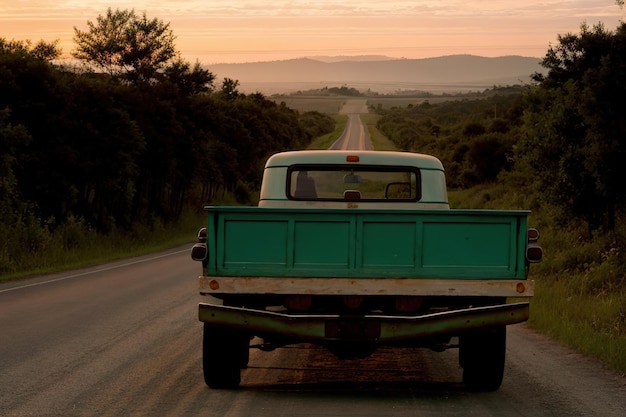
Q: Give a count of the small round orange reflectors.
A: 2